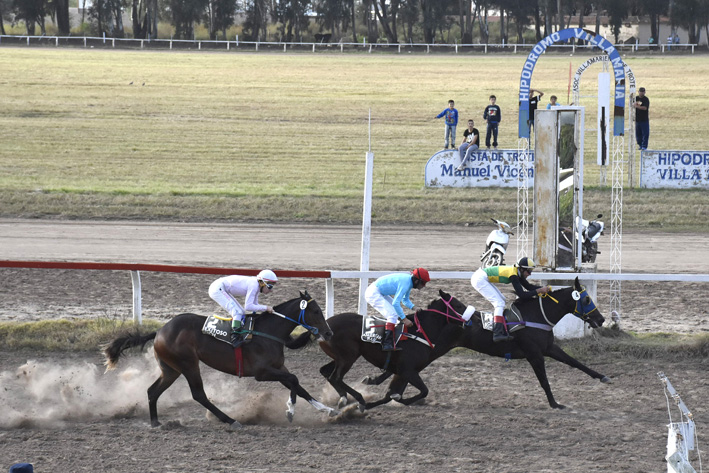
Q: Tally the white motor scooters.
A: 2